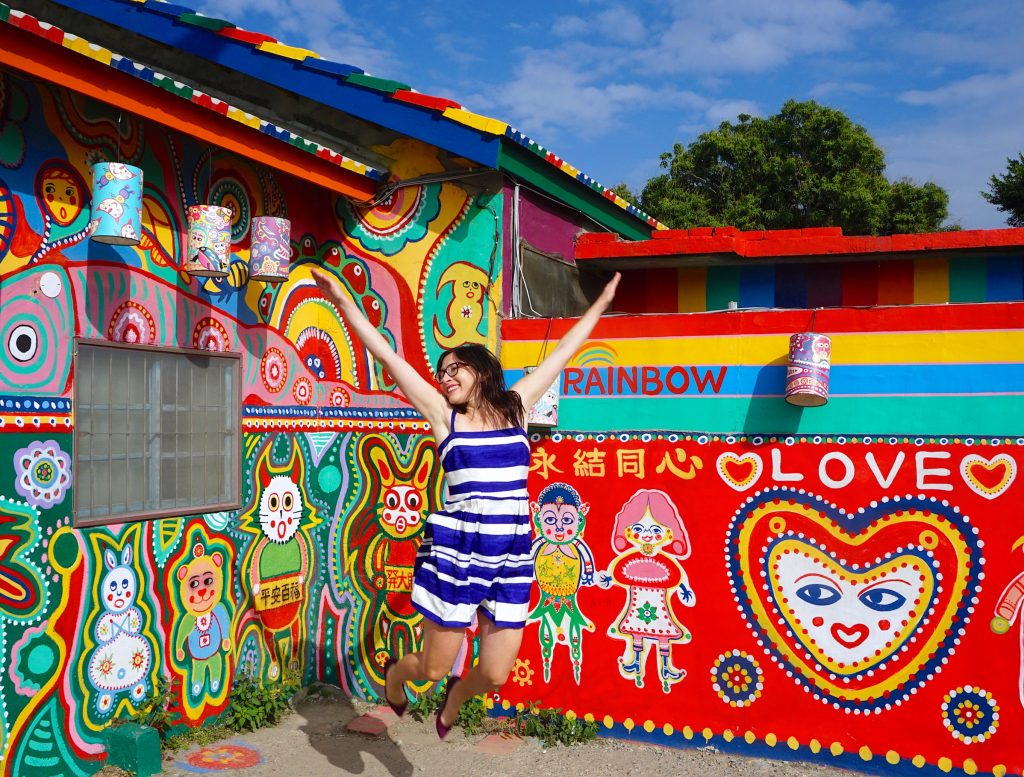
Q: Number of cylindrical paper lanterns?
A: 5